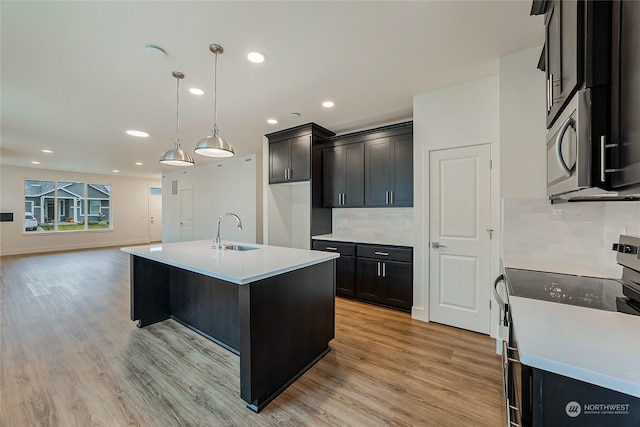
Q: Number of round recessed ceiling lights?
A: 9